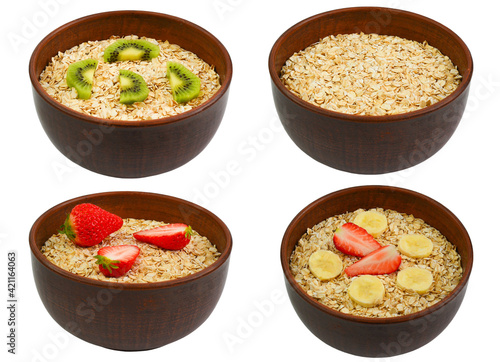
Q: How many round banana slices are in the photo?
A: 5